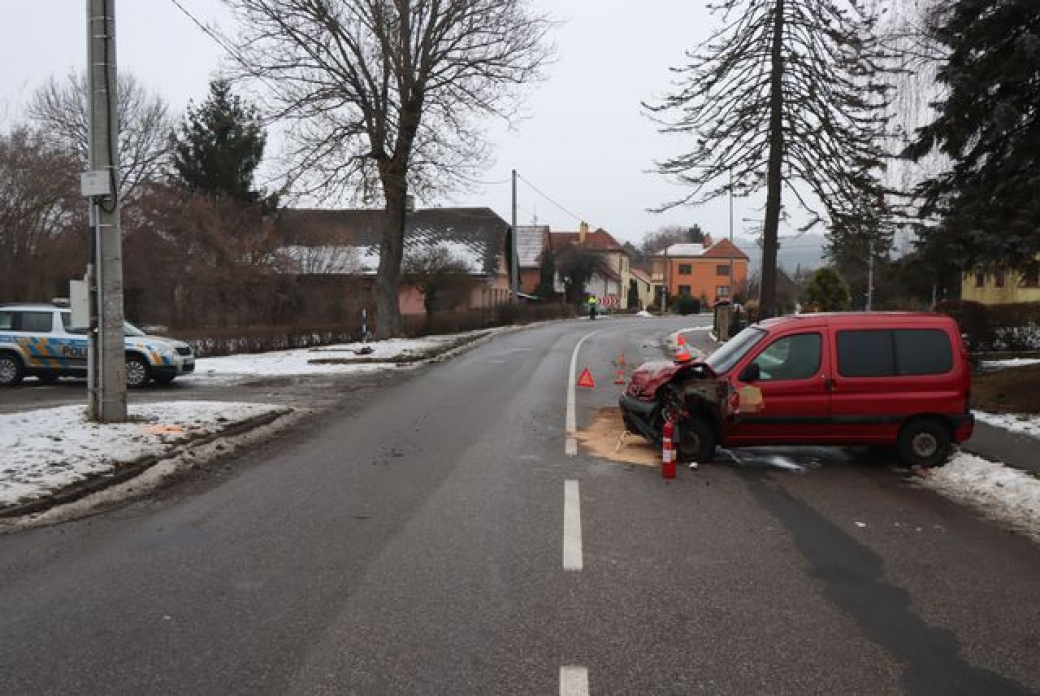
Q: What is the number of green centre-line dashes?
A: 0